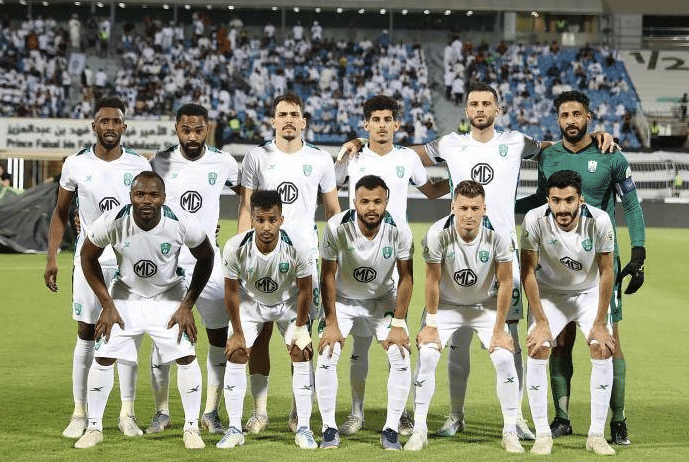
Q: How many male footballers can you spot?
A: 11